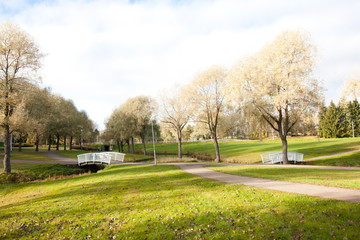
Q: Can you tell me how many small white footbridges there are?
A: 2